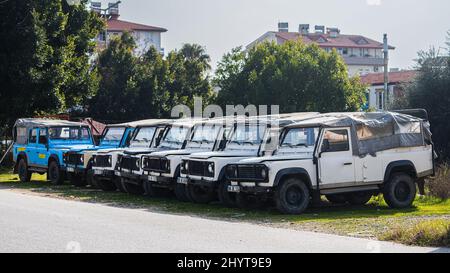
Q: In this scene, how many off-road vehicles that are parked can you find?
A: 7